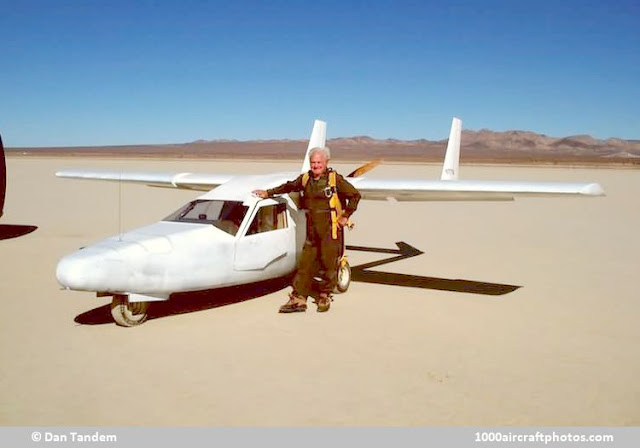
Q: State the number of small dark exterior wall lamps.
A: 0